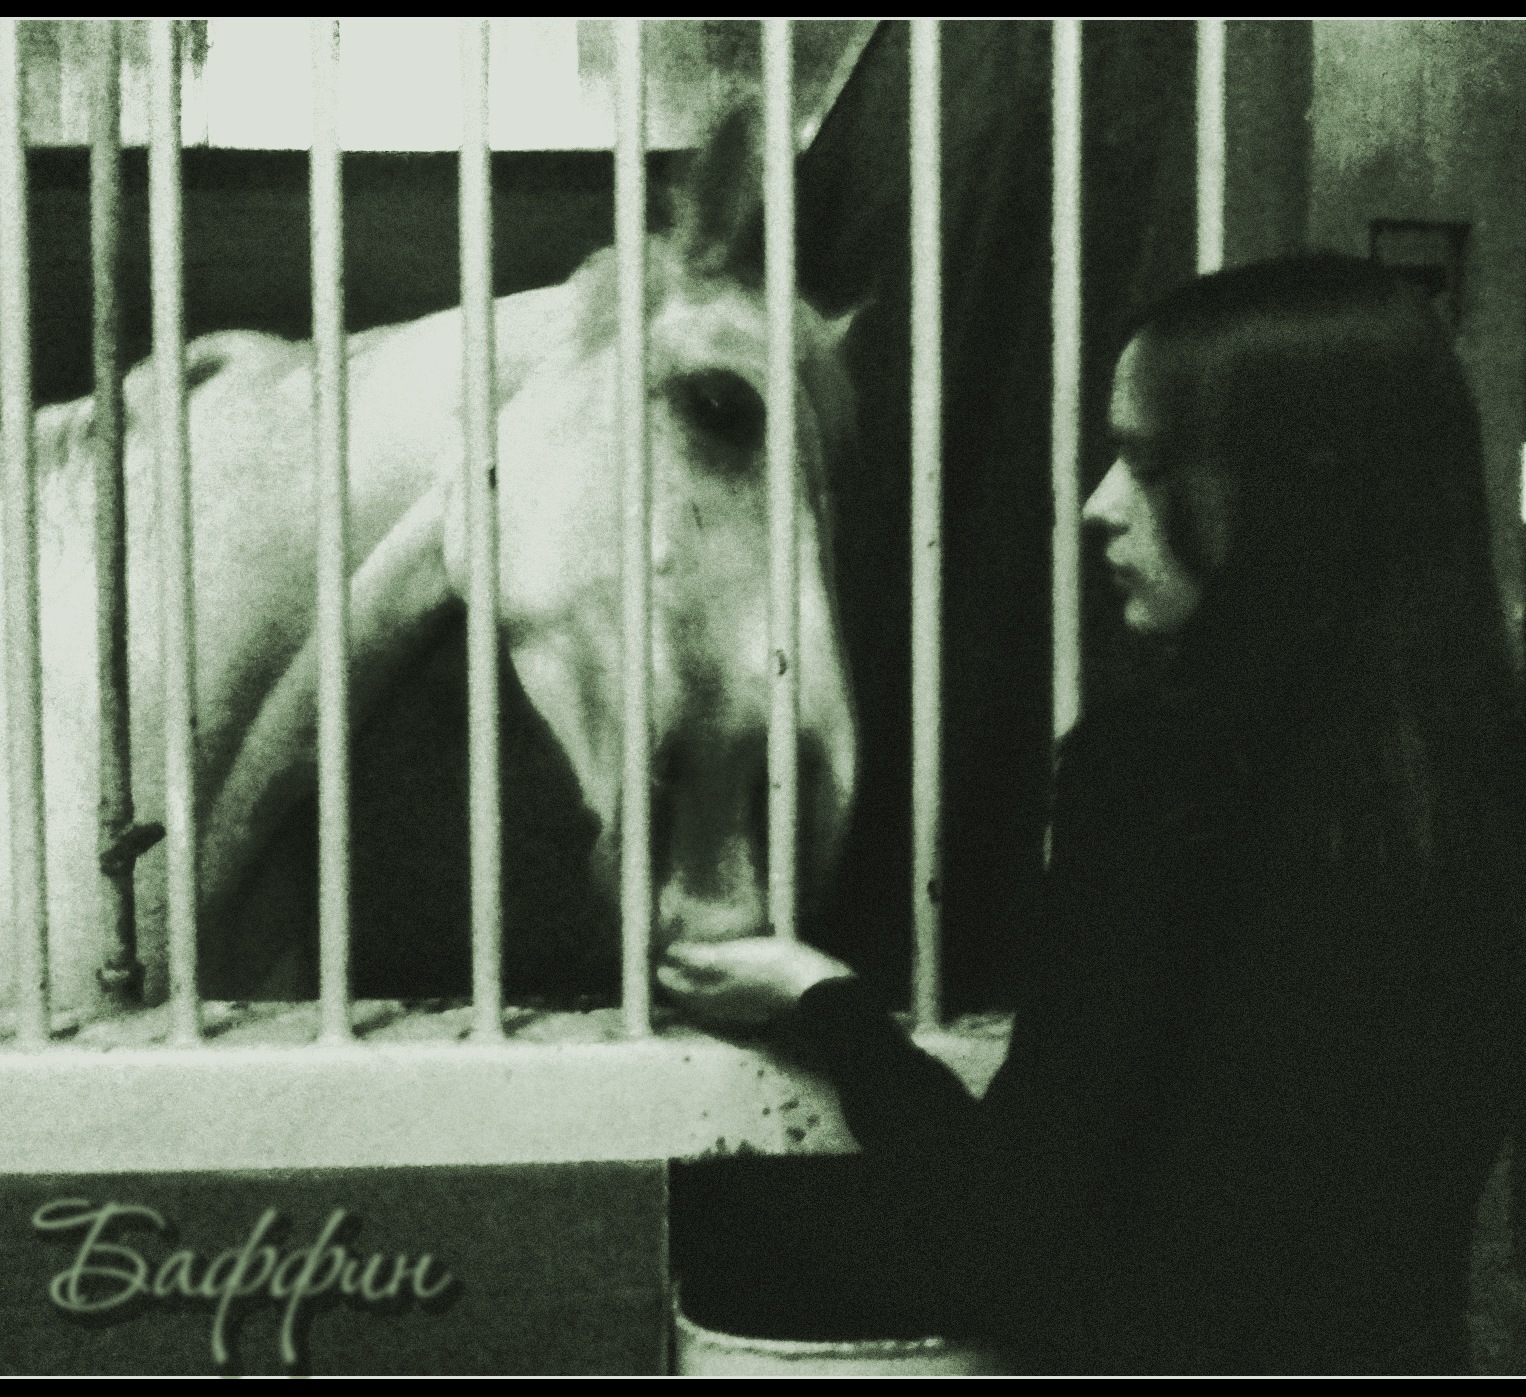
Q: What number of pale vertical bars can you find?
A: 9